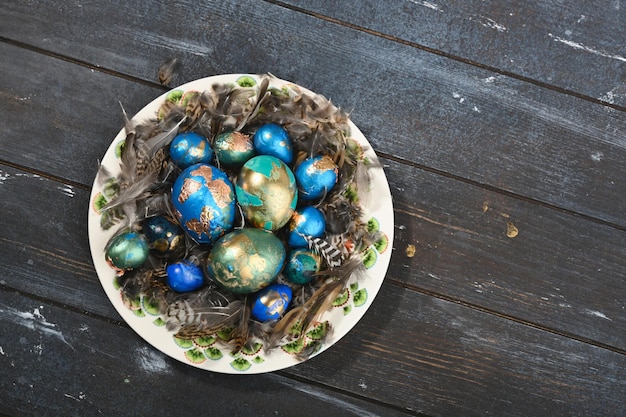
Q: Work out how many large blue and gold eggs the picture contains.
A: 1